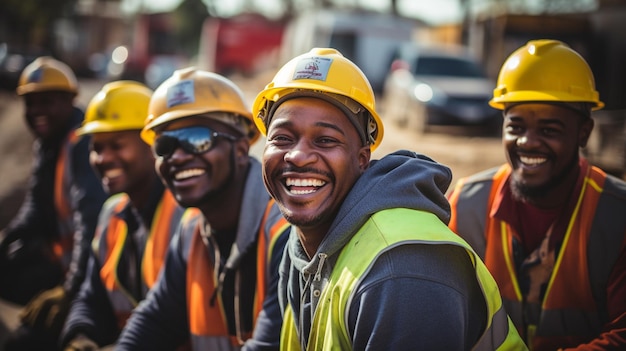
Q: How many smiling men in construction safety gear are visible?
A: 5